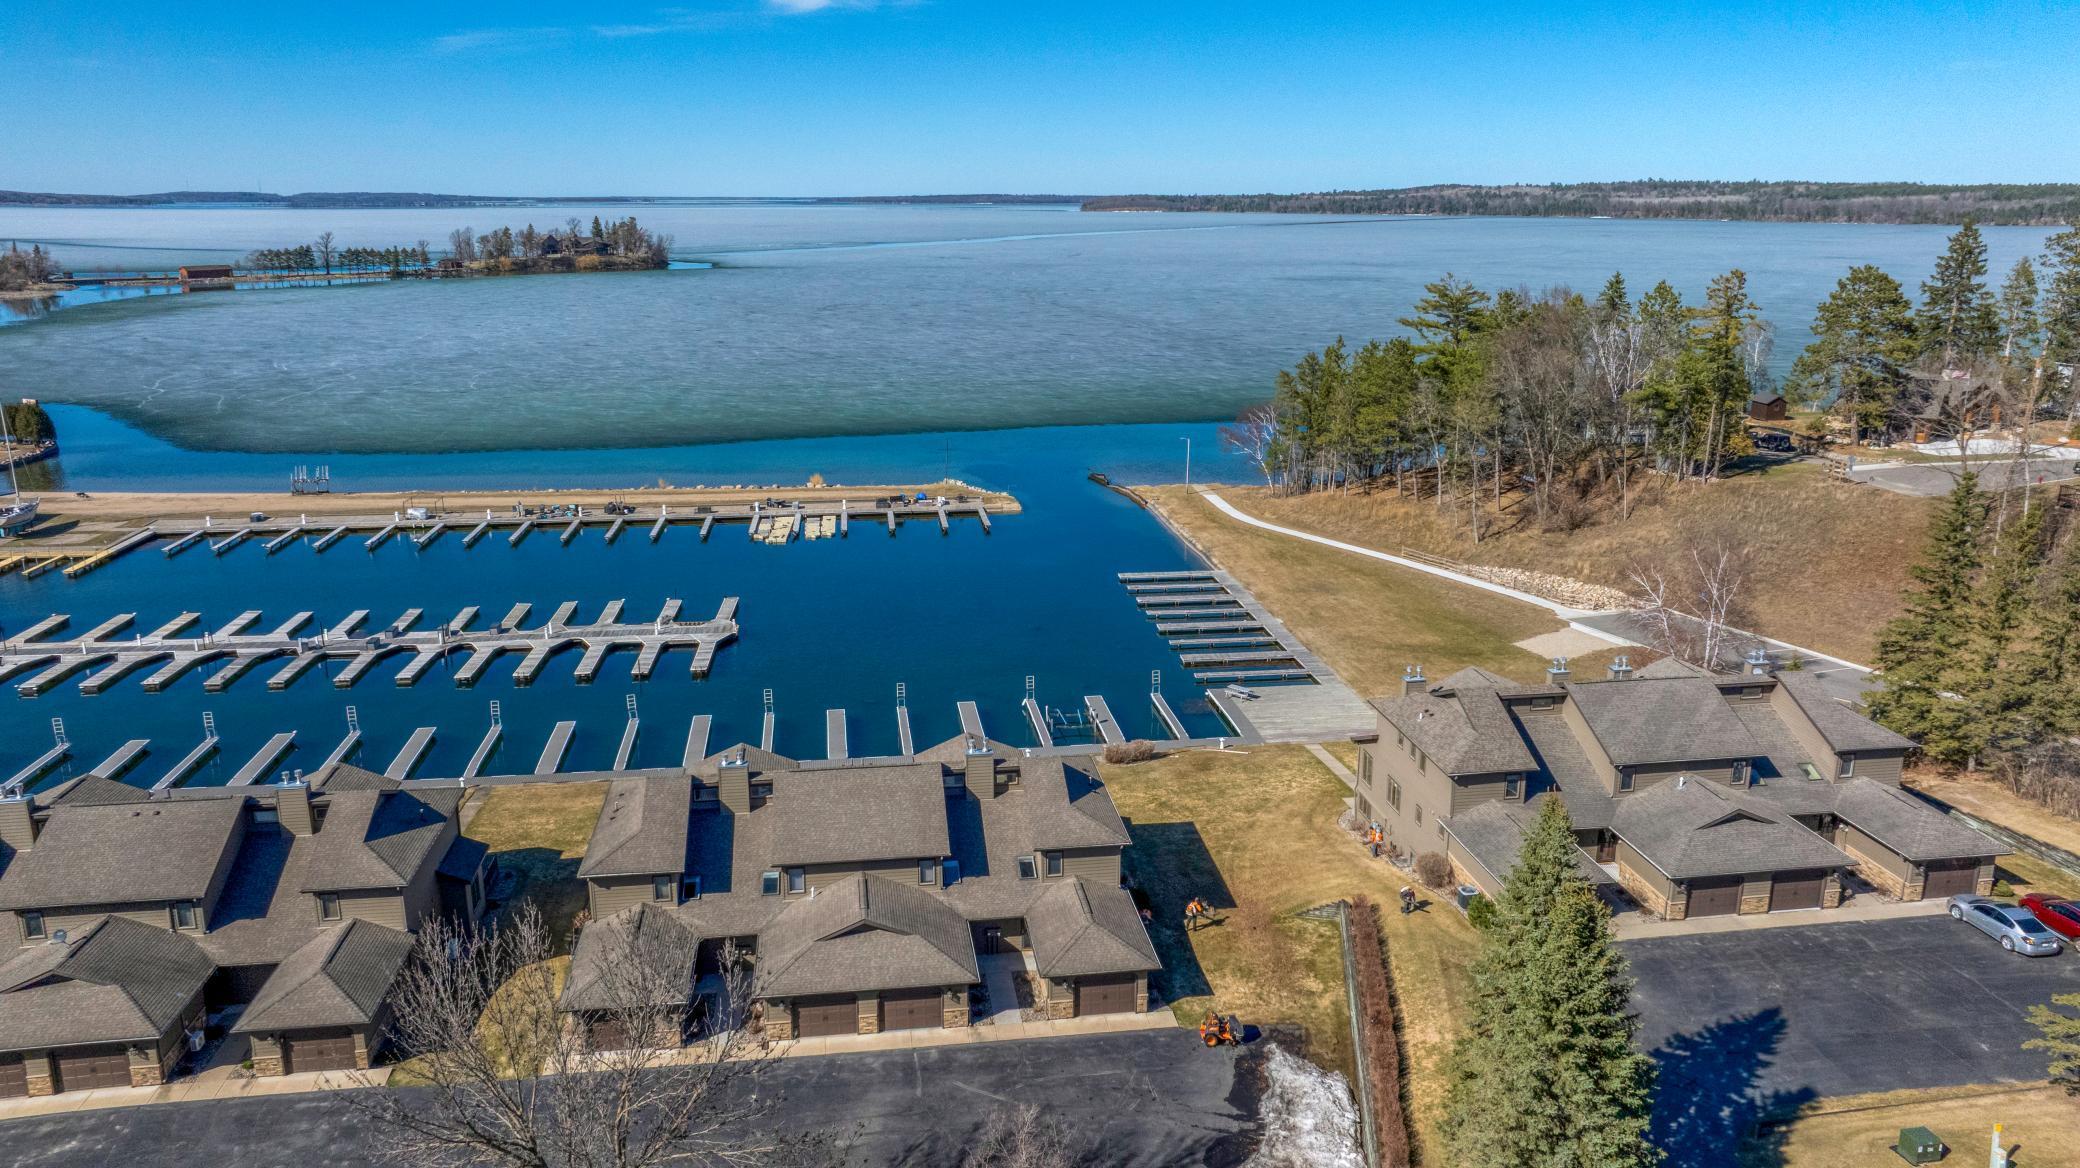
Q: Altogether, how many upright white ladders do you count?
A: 9